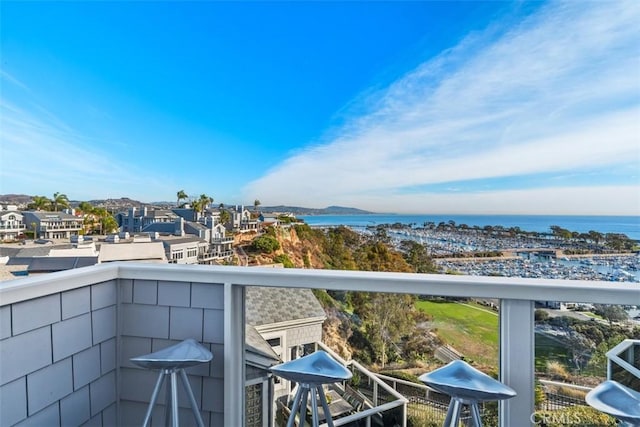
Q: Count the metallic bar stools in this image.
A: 4